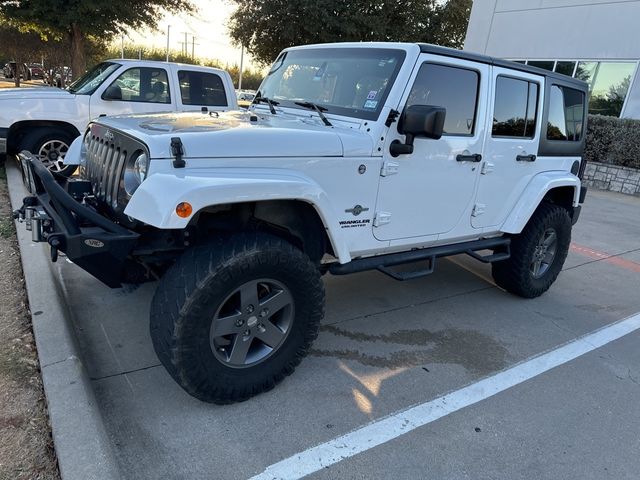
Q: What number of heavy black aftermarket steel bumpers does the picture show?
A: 1